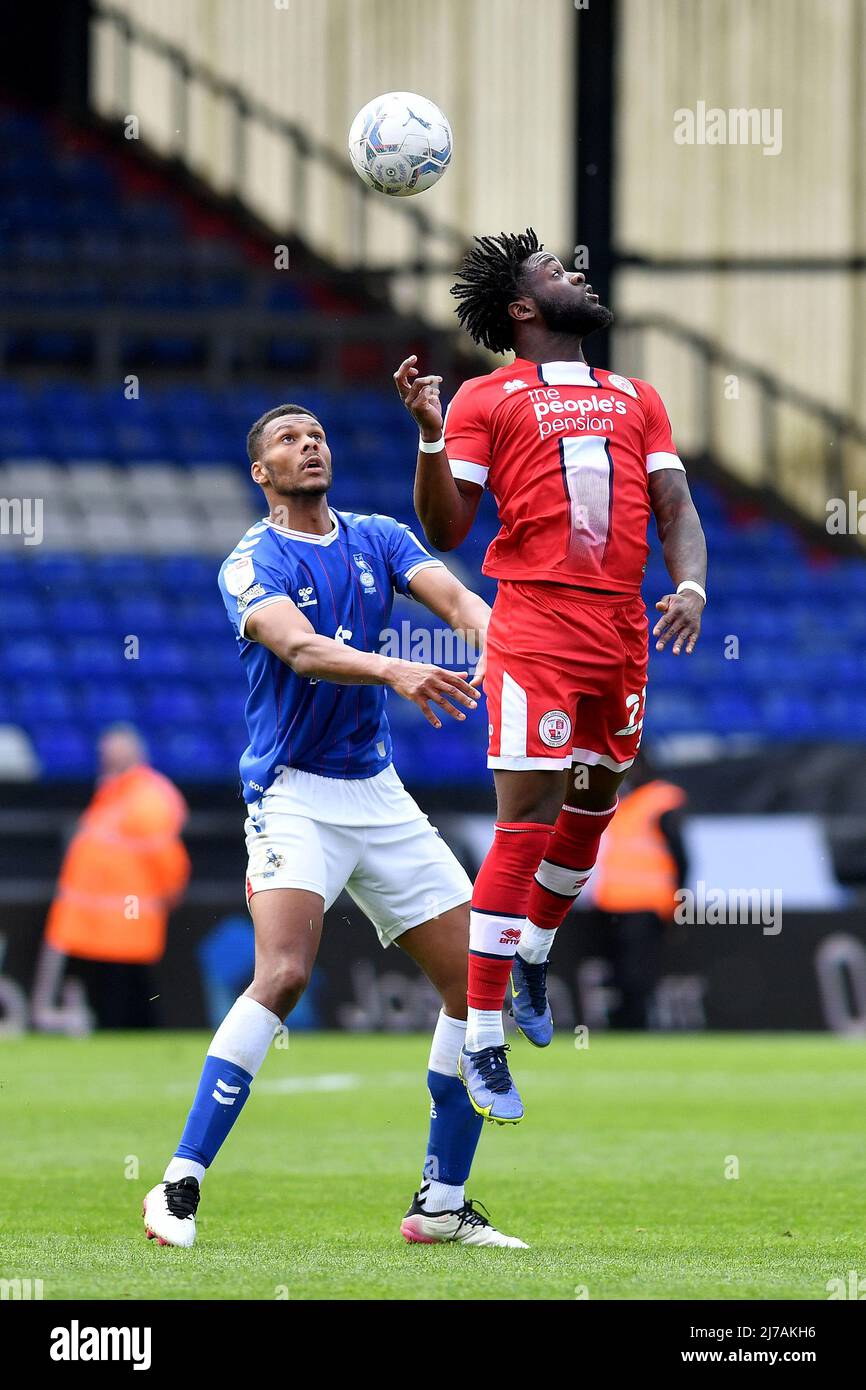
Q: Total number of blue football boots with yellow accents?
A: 2